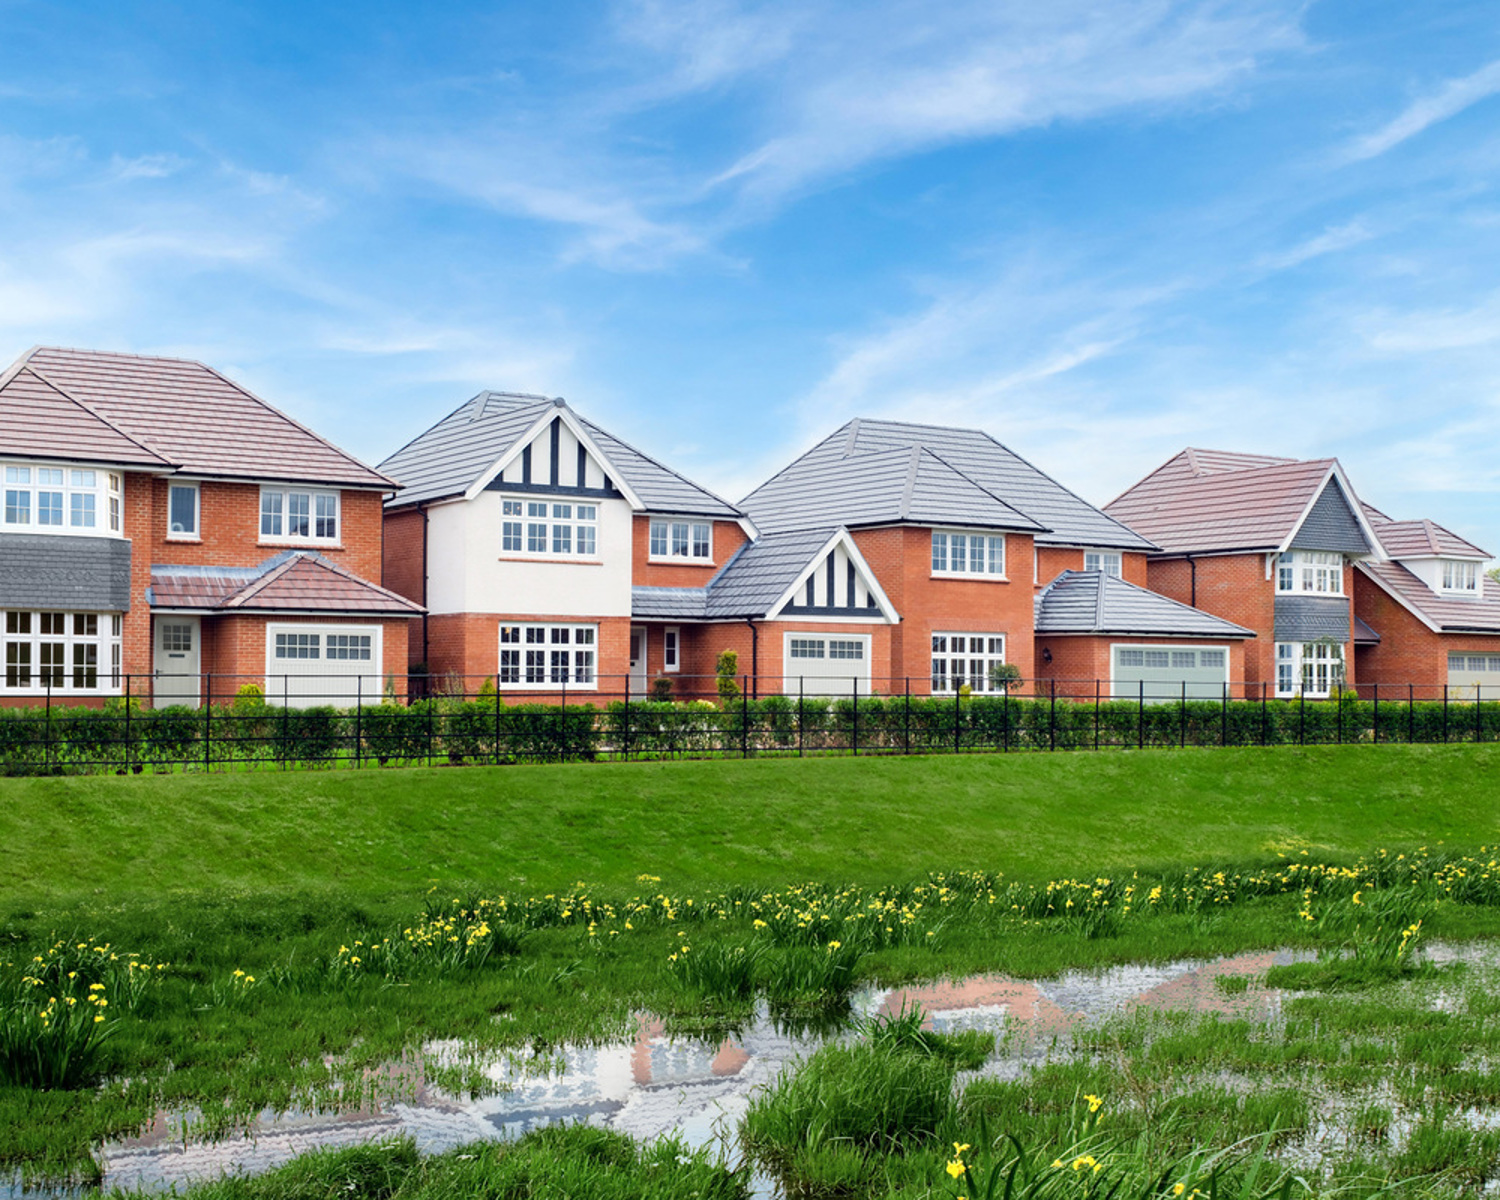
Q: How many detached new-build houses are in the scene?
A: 4